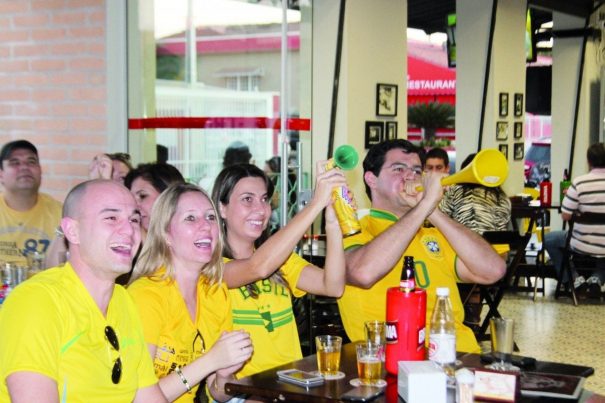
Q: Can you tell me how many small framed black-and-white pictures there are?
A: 9